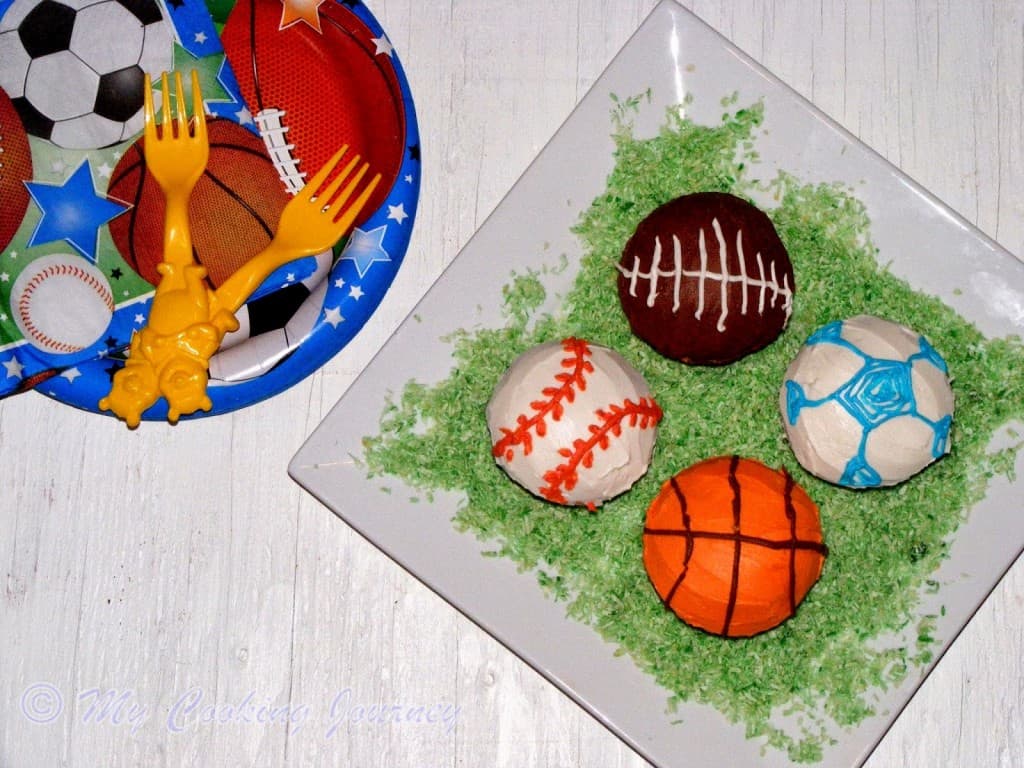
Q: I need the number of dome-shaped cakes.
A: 4